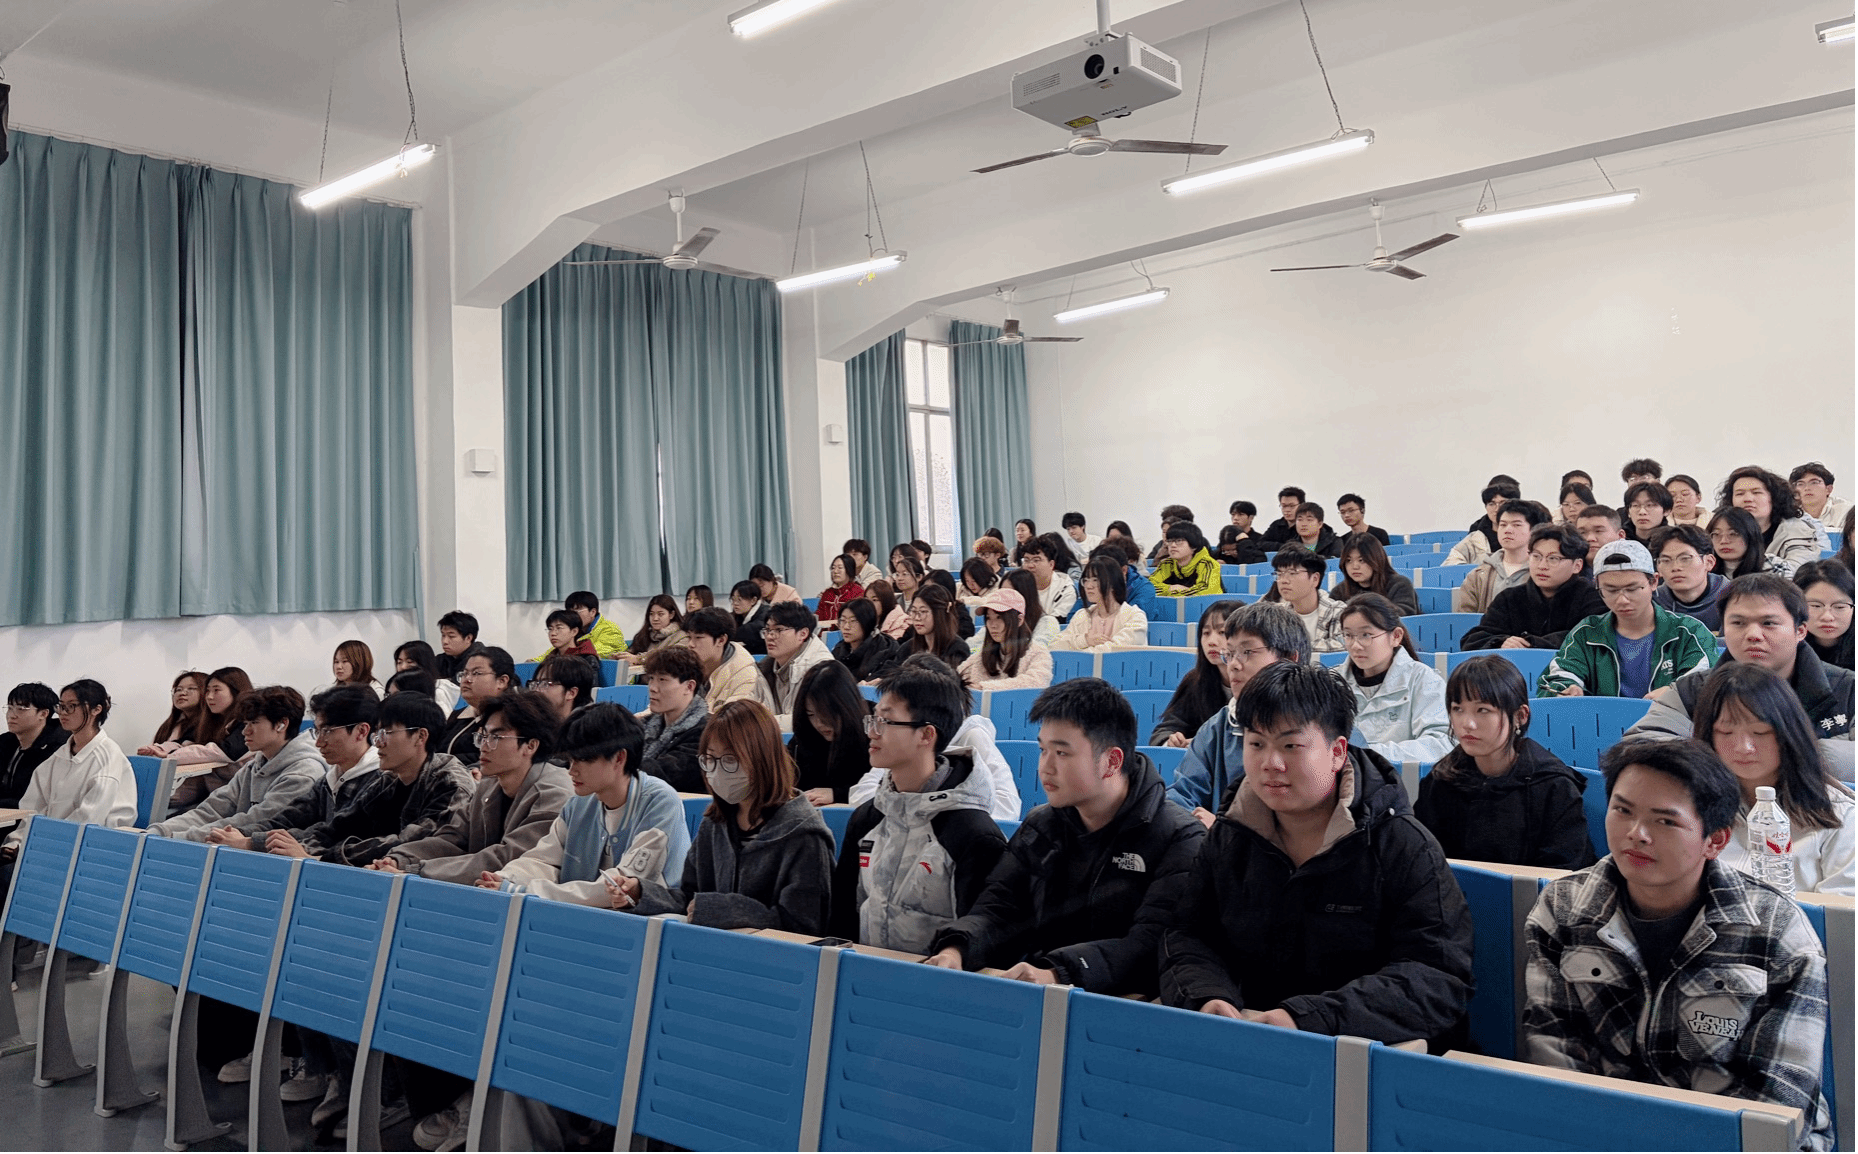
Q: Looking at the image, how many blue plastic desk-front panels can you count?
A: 11